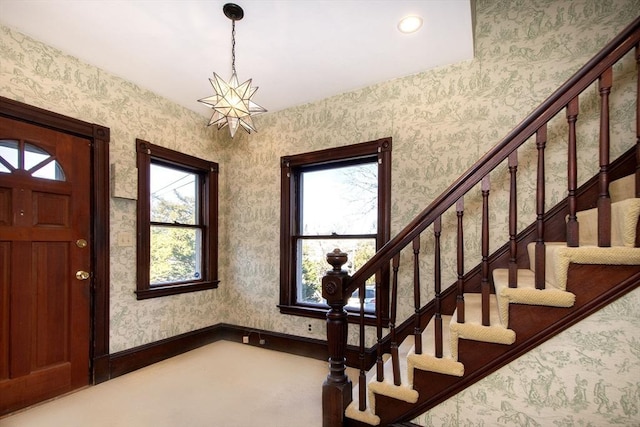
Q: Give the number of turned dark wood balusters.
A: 12